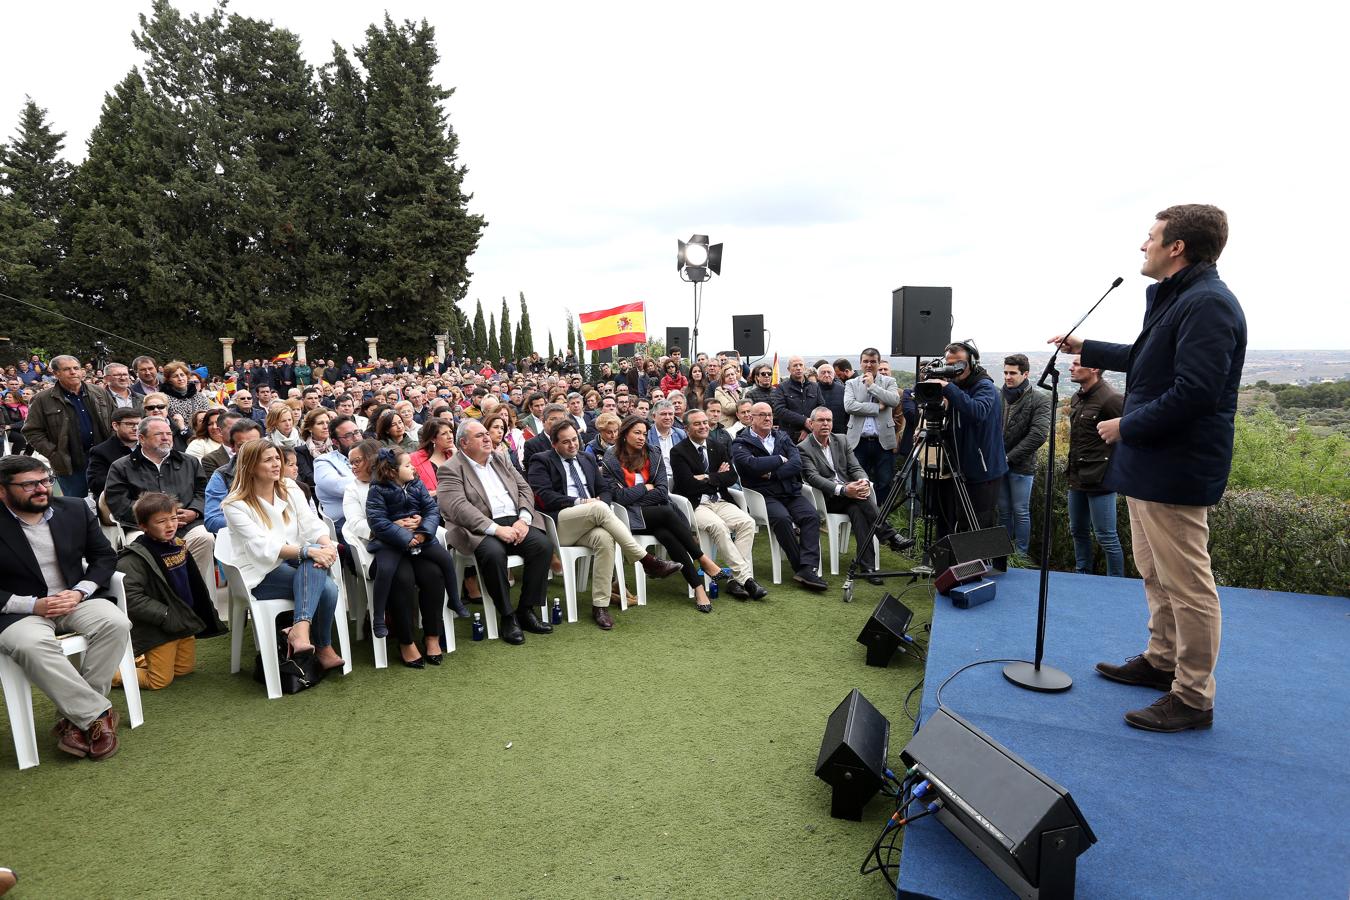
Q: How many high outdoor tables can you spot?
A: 0